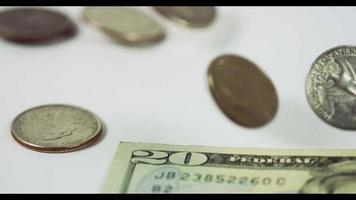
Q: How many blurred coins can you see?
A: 4